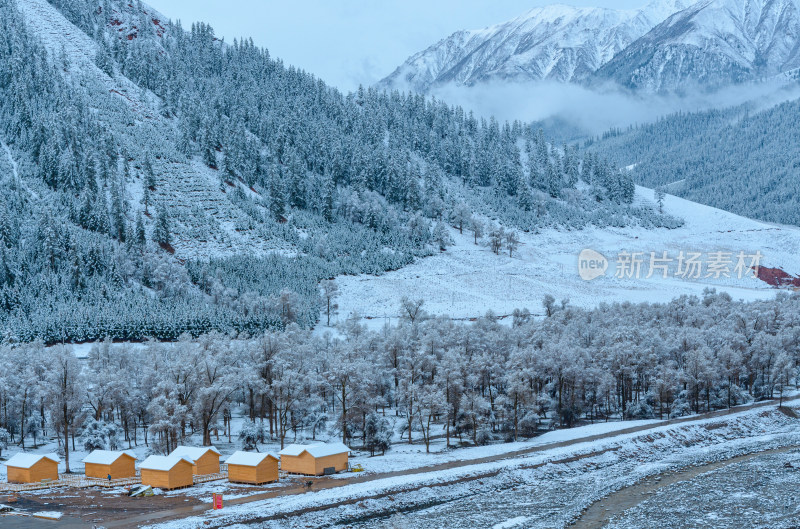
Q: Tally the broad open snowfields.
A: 1